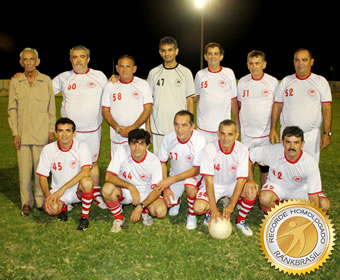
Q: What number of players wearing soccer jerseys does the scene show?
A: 11